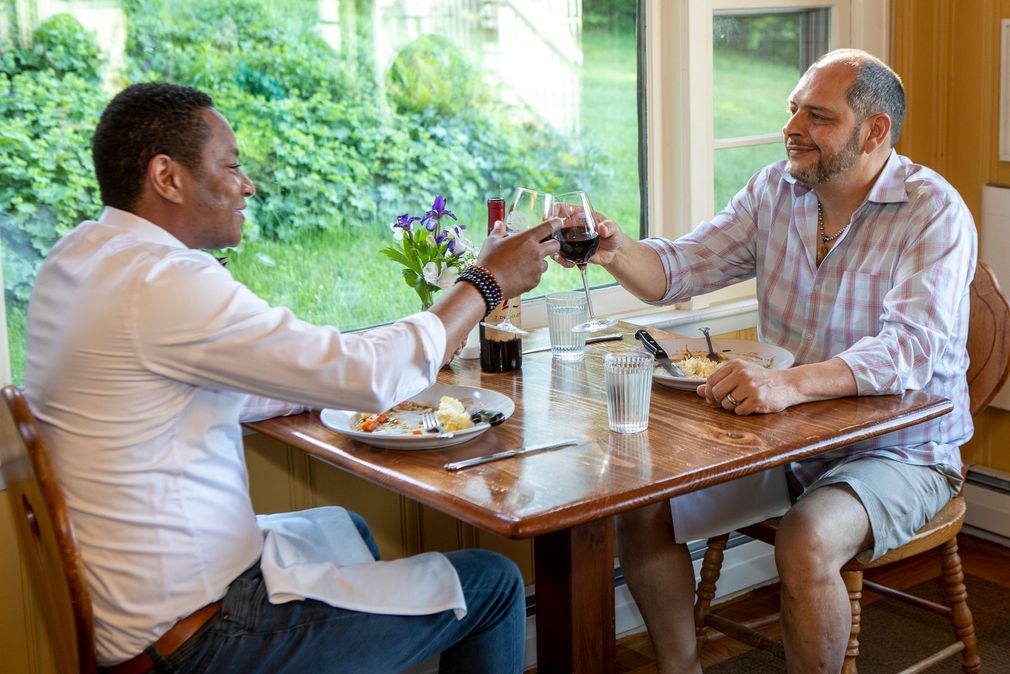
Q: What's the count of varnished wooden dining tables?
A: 1